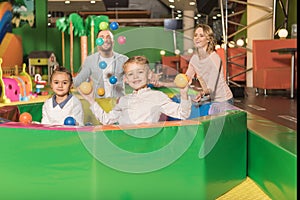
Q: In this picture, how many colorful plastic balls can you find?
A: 11